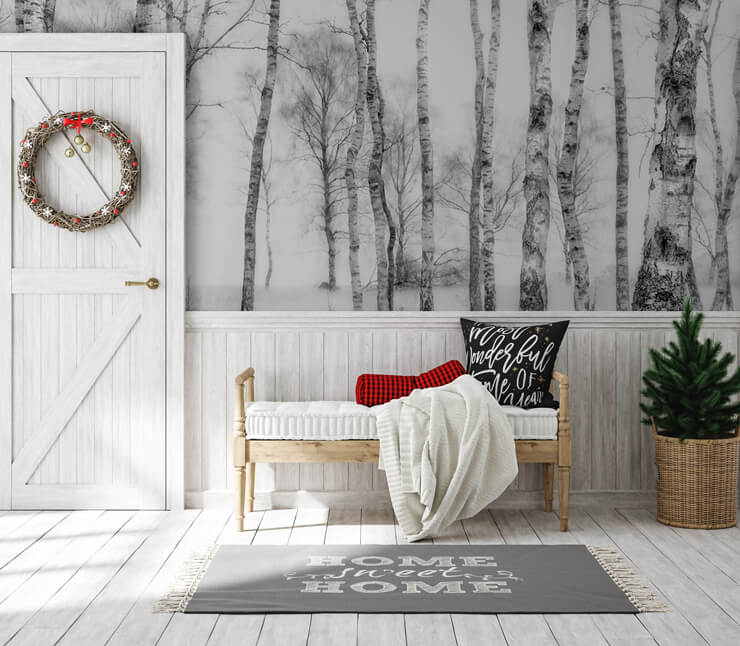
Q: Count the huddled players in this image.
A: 0